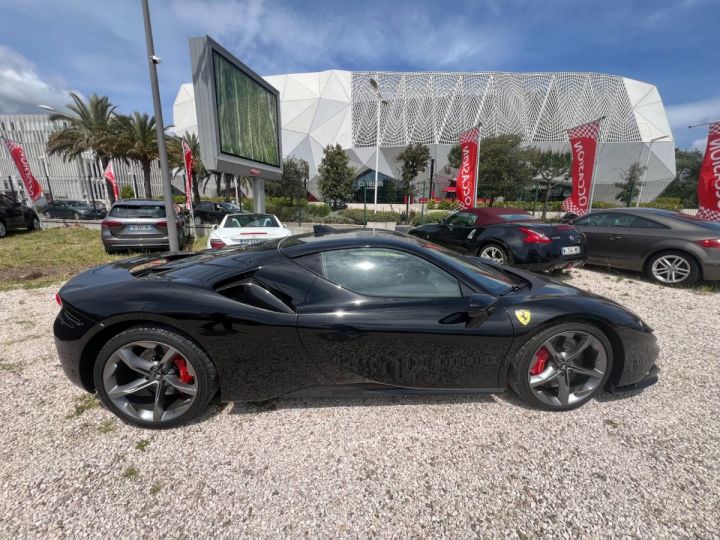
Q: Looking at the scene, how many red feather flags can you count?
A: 6